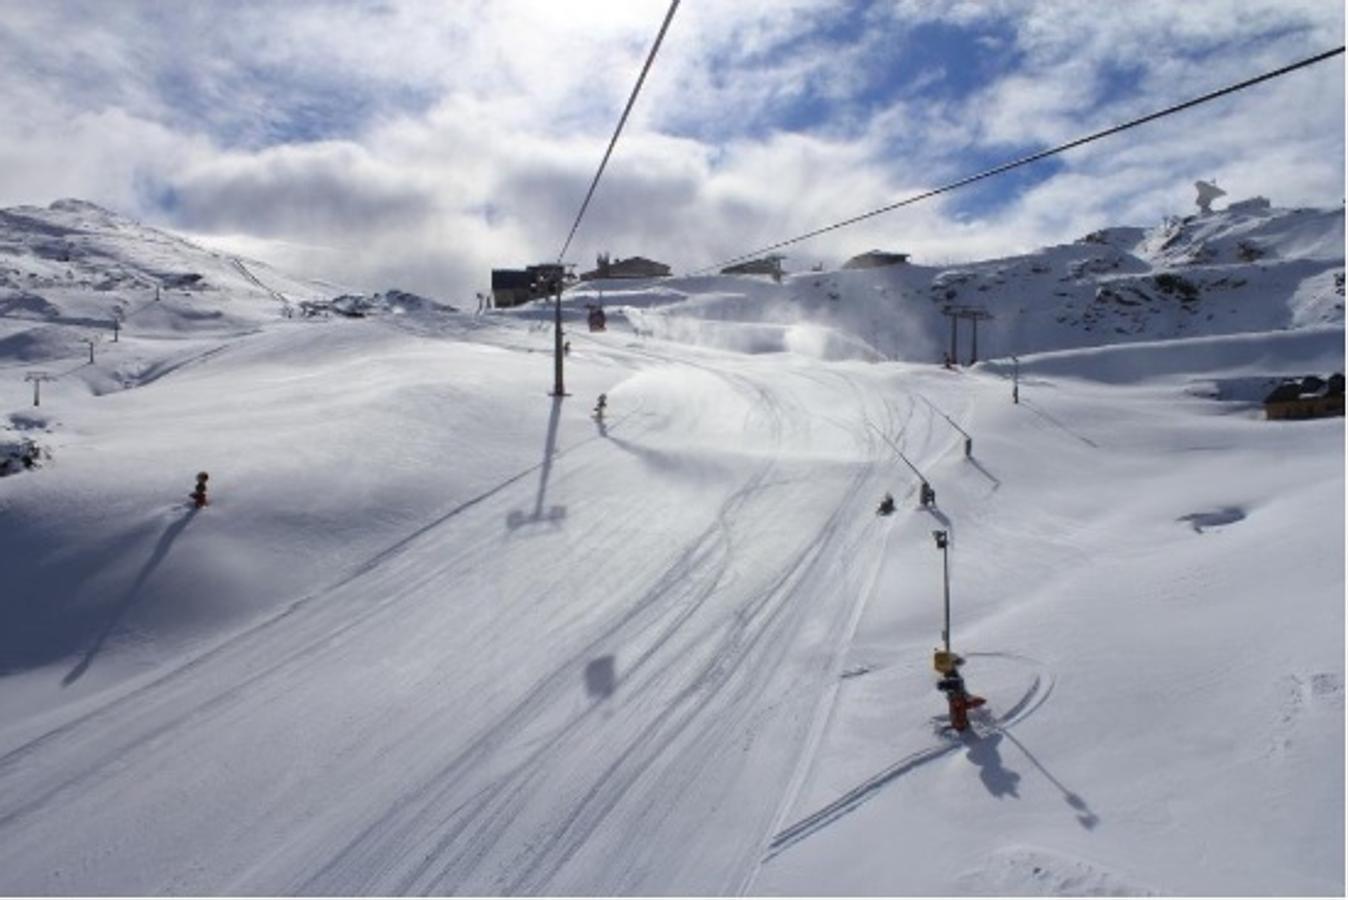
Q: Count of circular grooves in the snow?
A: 1